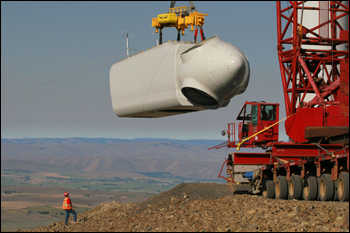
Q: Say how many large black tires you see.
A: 6